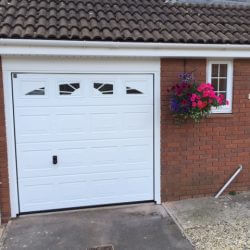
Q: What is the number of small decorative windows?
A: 4